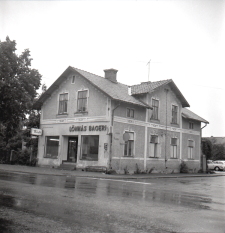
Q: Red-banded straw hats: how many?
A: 0